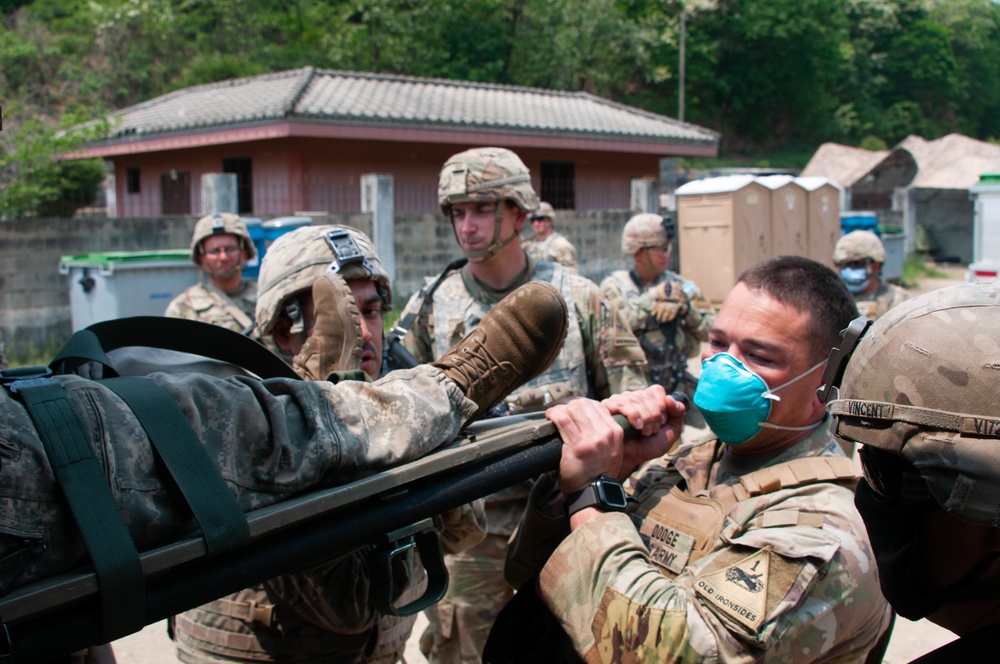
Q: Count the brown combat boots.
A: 2